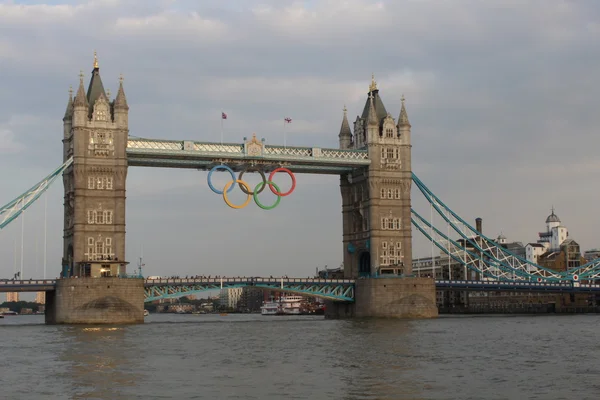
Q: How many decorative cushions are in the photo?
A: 0